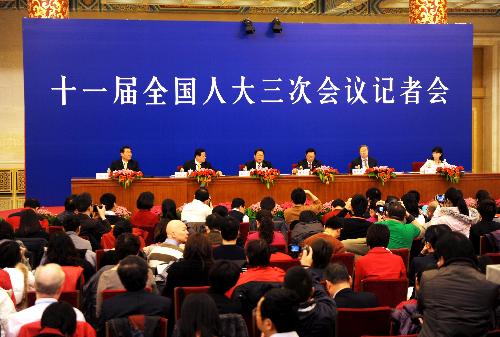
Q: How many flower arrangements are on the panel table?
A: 6